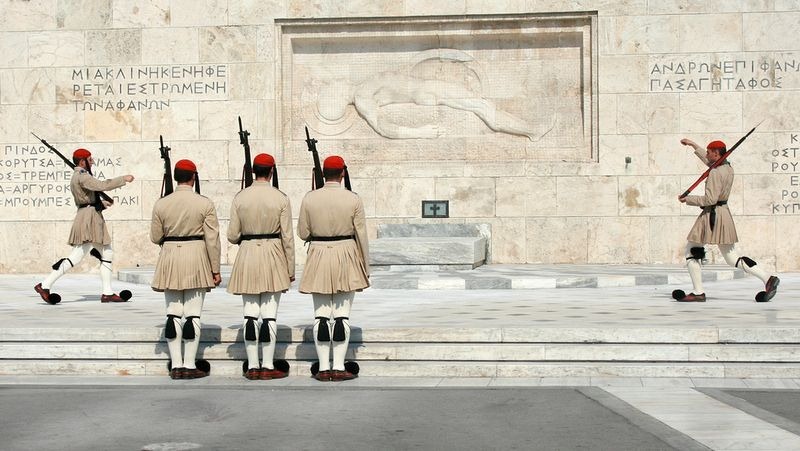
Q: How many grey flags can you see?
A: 0